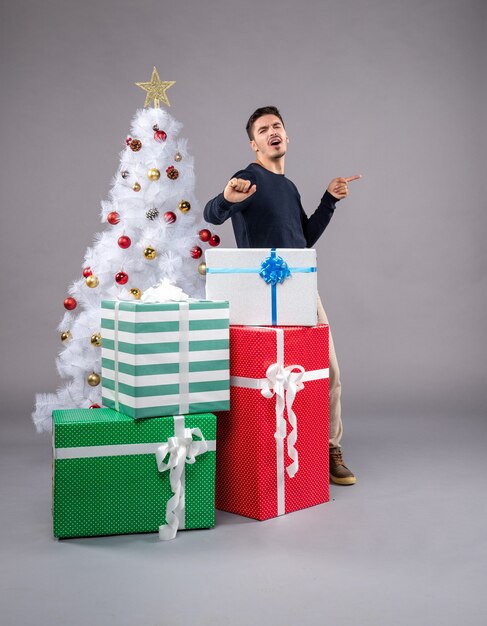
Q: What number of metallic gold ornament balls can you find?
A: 11